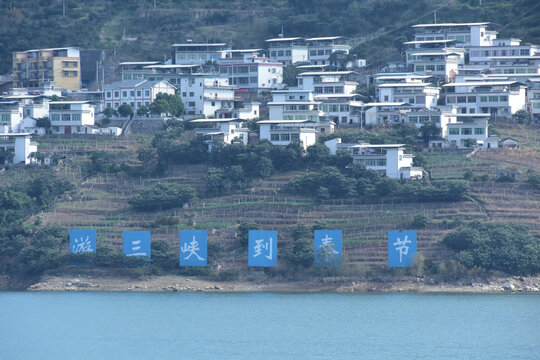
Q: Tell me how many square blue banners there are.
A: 6